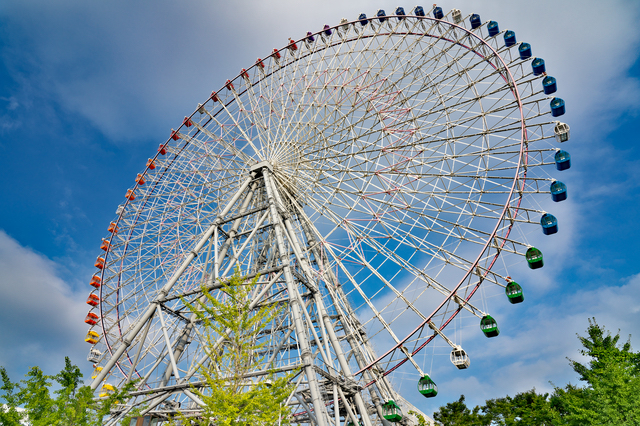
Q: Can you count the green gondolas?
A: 5